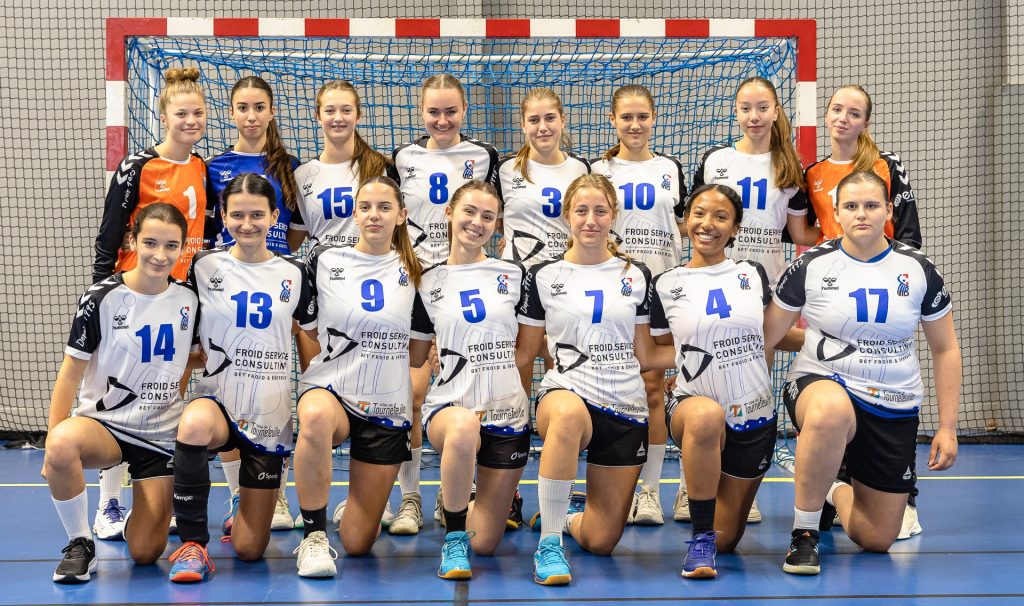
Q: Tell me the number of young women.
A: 15